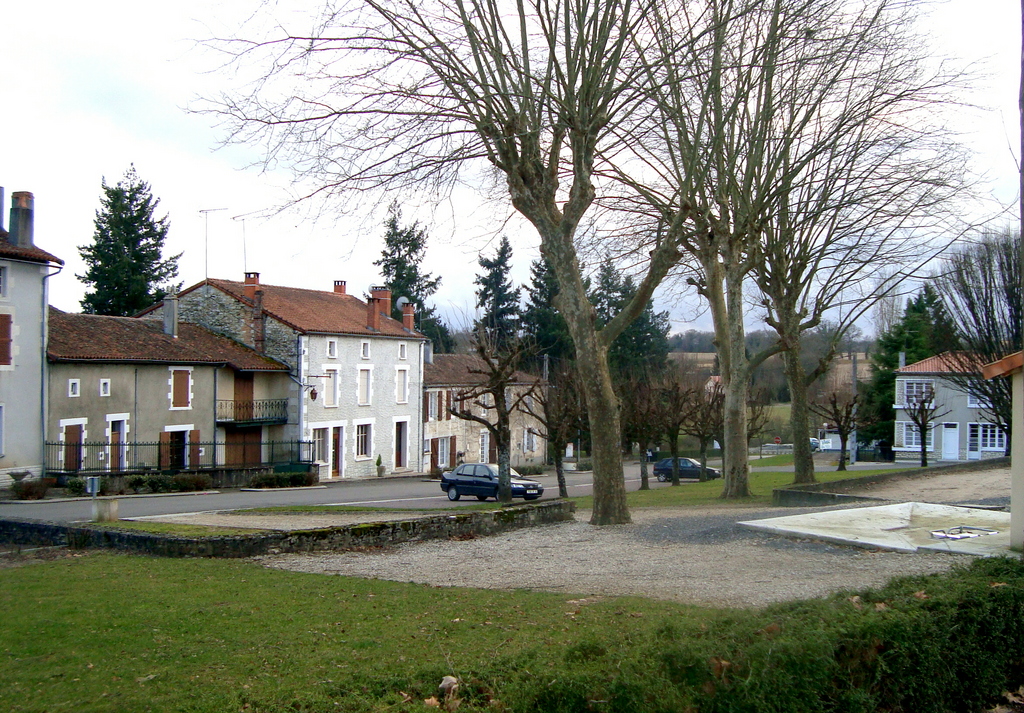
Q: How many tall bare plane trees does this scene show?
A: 3